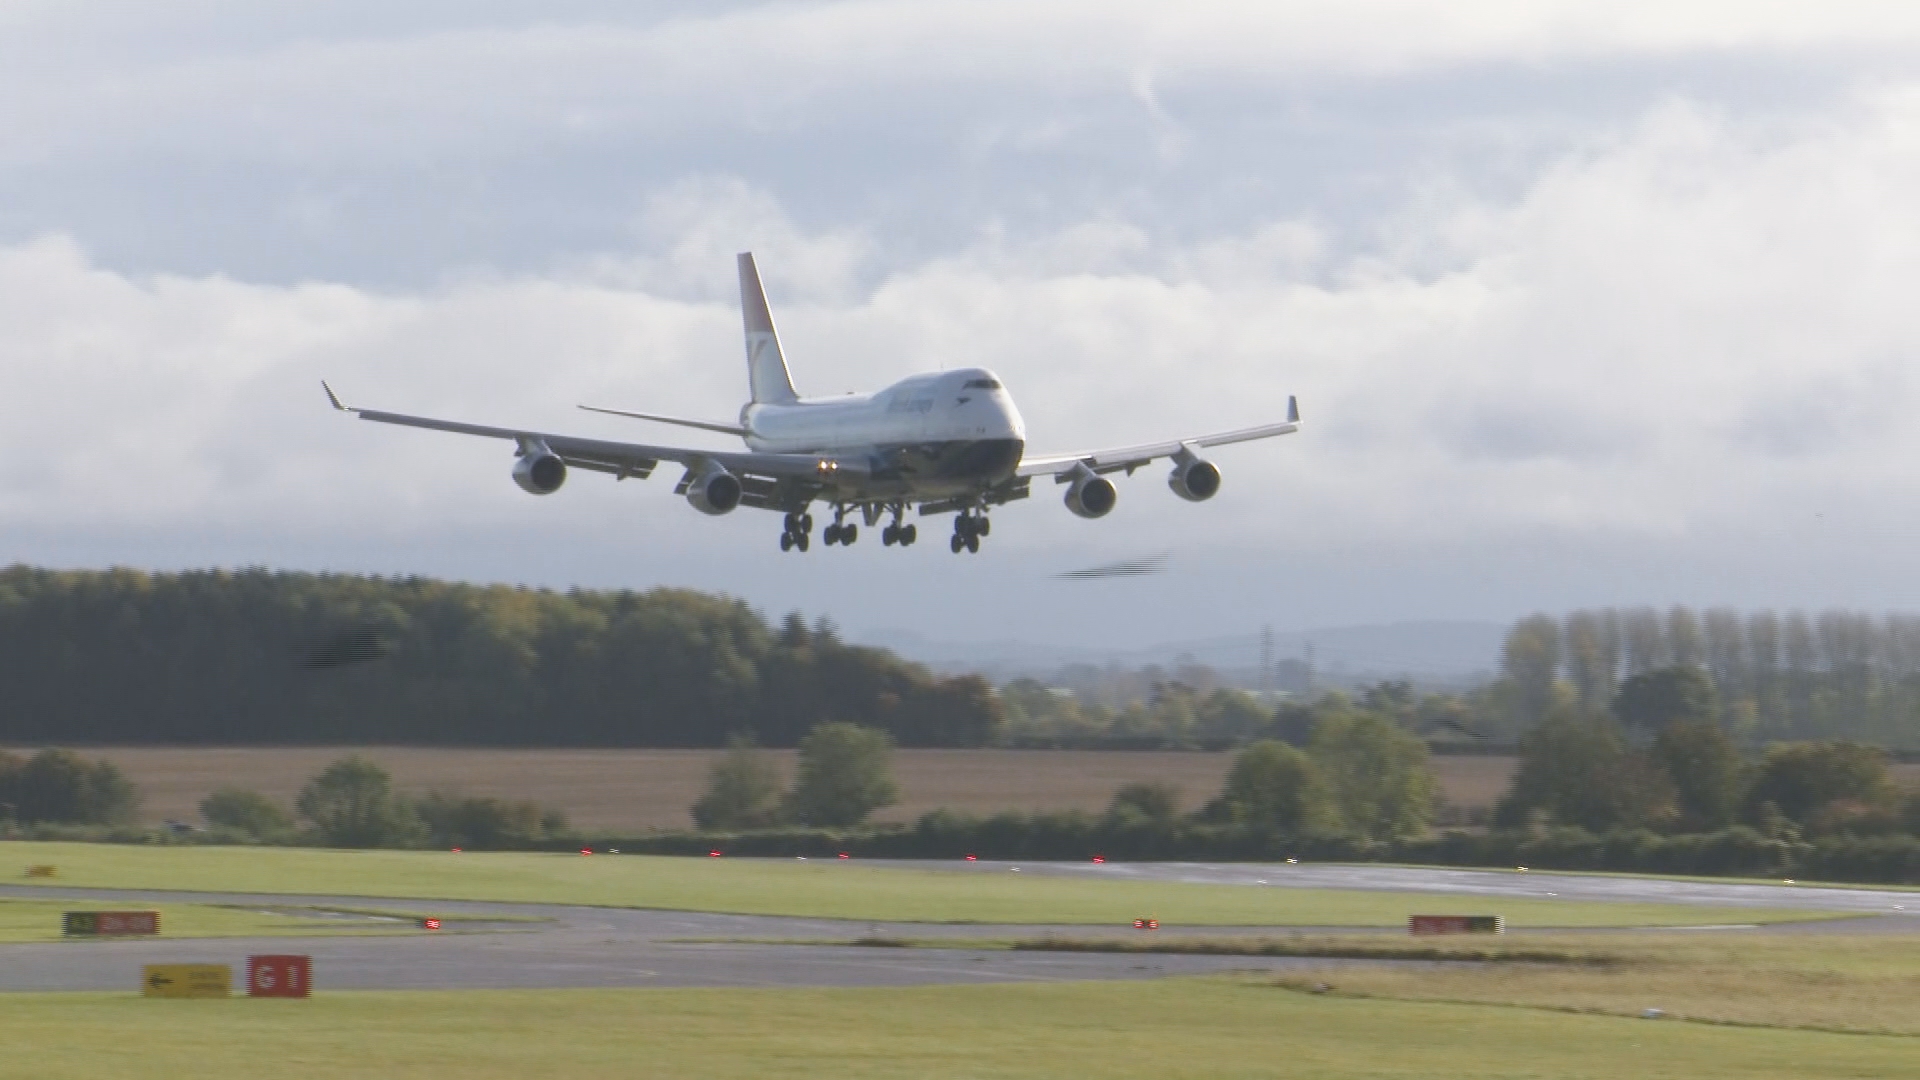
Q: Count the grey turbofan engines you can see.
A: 4